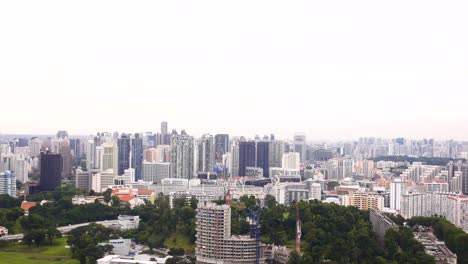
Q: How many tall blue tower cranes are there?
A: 1